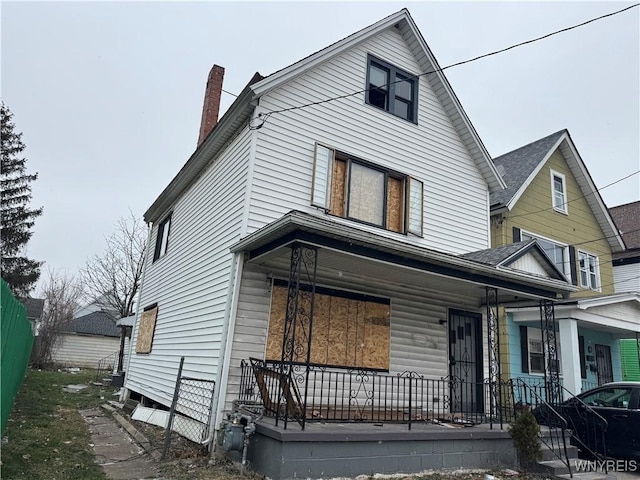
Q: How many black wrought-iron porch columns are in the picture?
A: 3